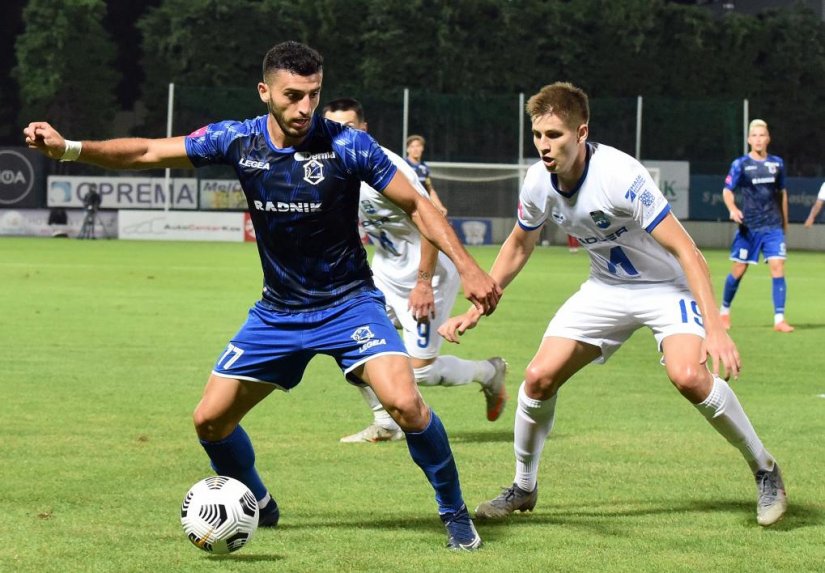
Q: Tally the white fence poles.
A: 5